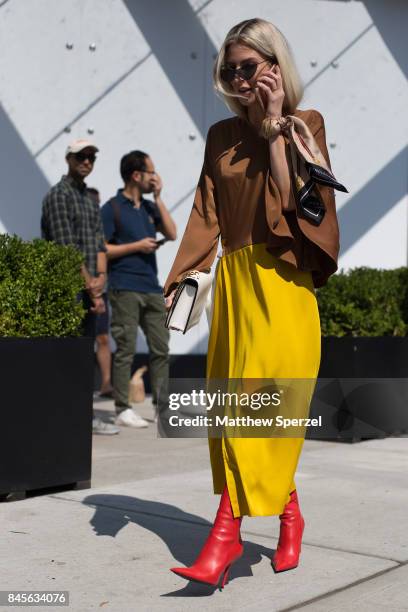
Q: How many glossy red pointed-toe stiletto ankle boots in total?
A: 2